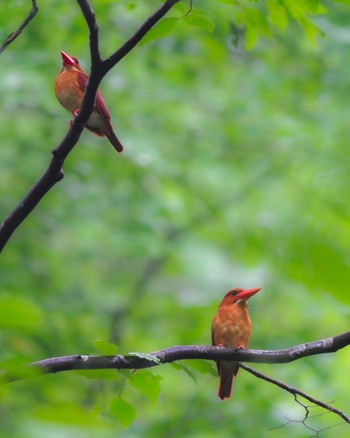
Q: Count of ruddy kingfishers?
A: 2